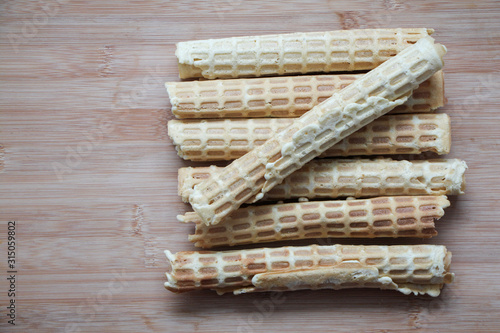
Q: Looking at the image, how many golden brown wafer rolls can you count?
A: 7